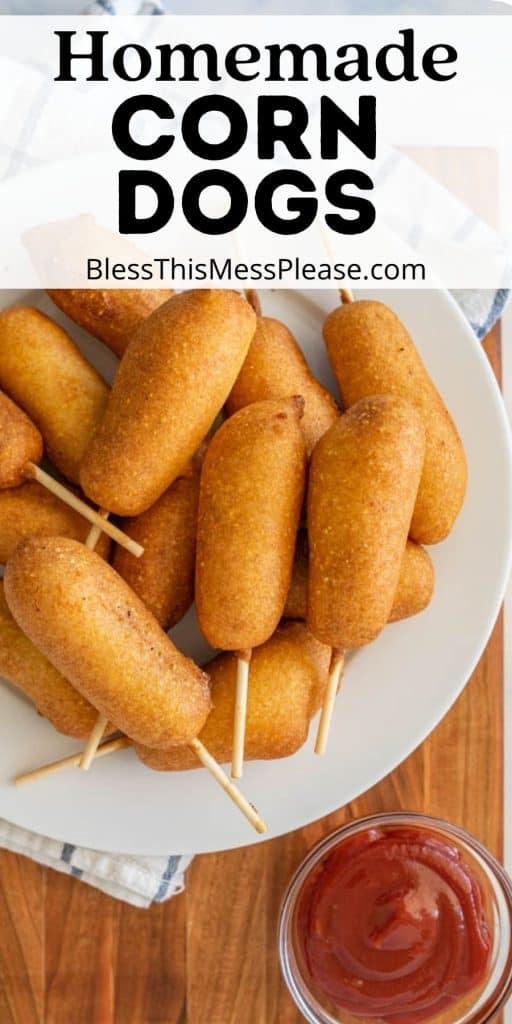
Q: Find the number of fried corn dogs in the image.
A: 14